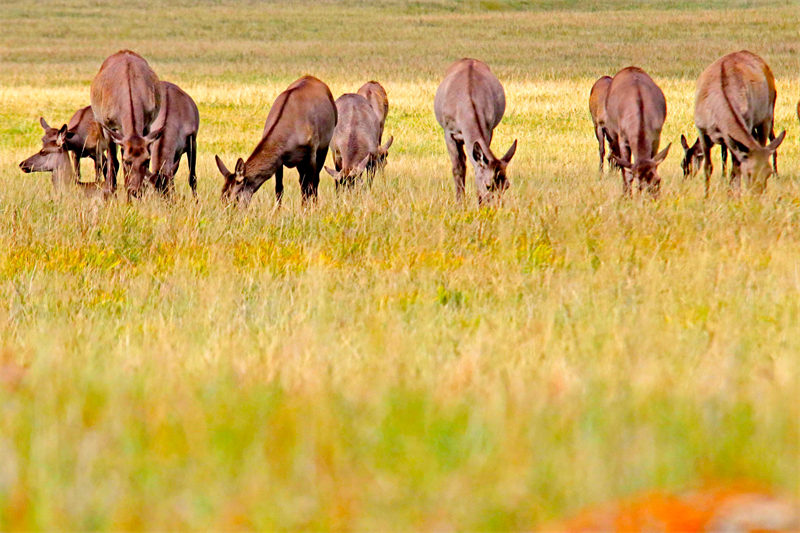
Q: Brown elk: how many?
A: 12